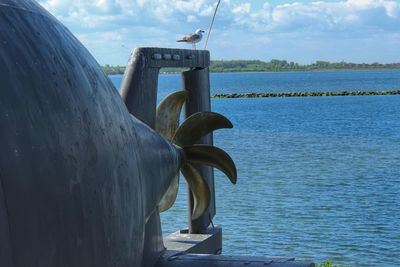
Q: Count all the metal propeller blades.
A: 5